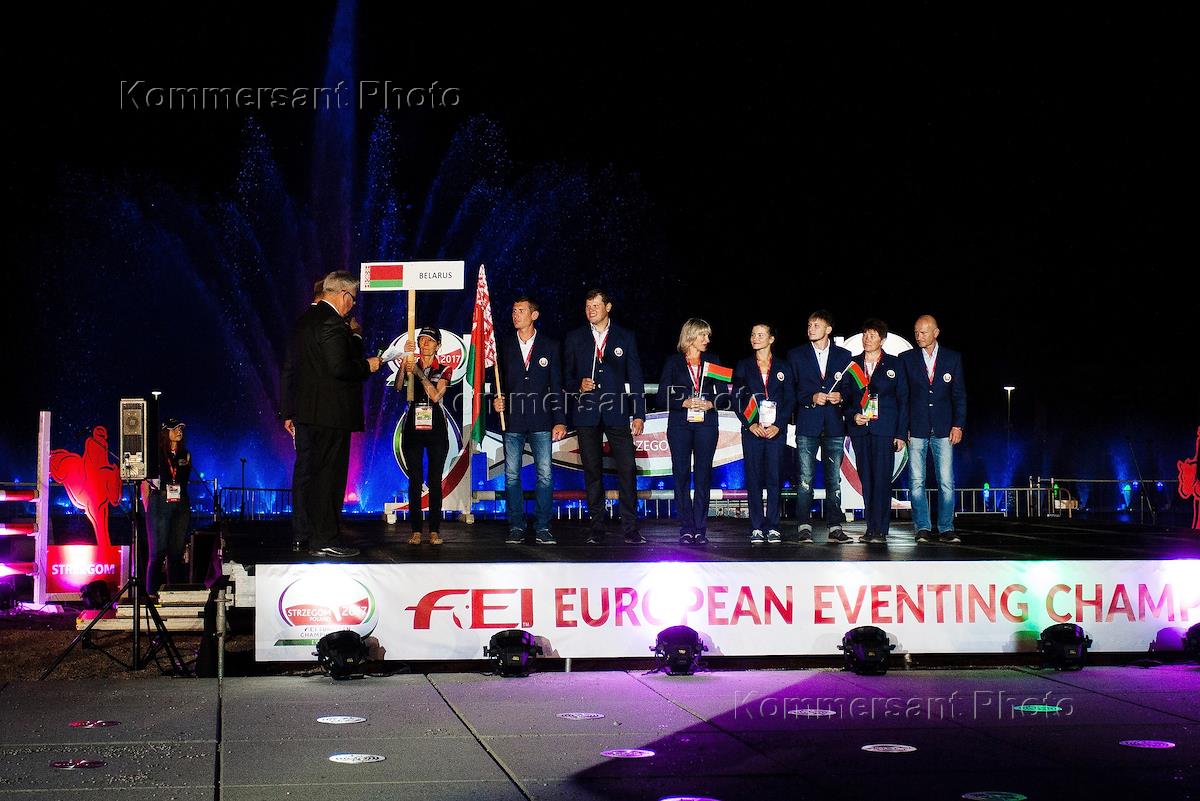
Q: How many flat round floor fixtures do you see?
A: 12